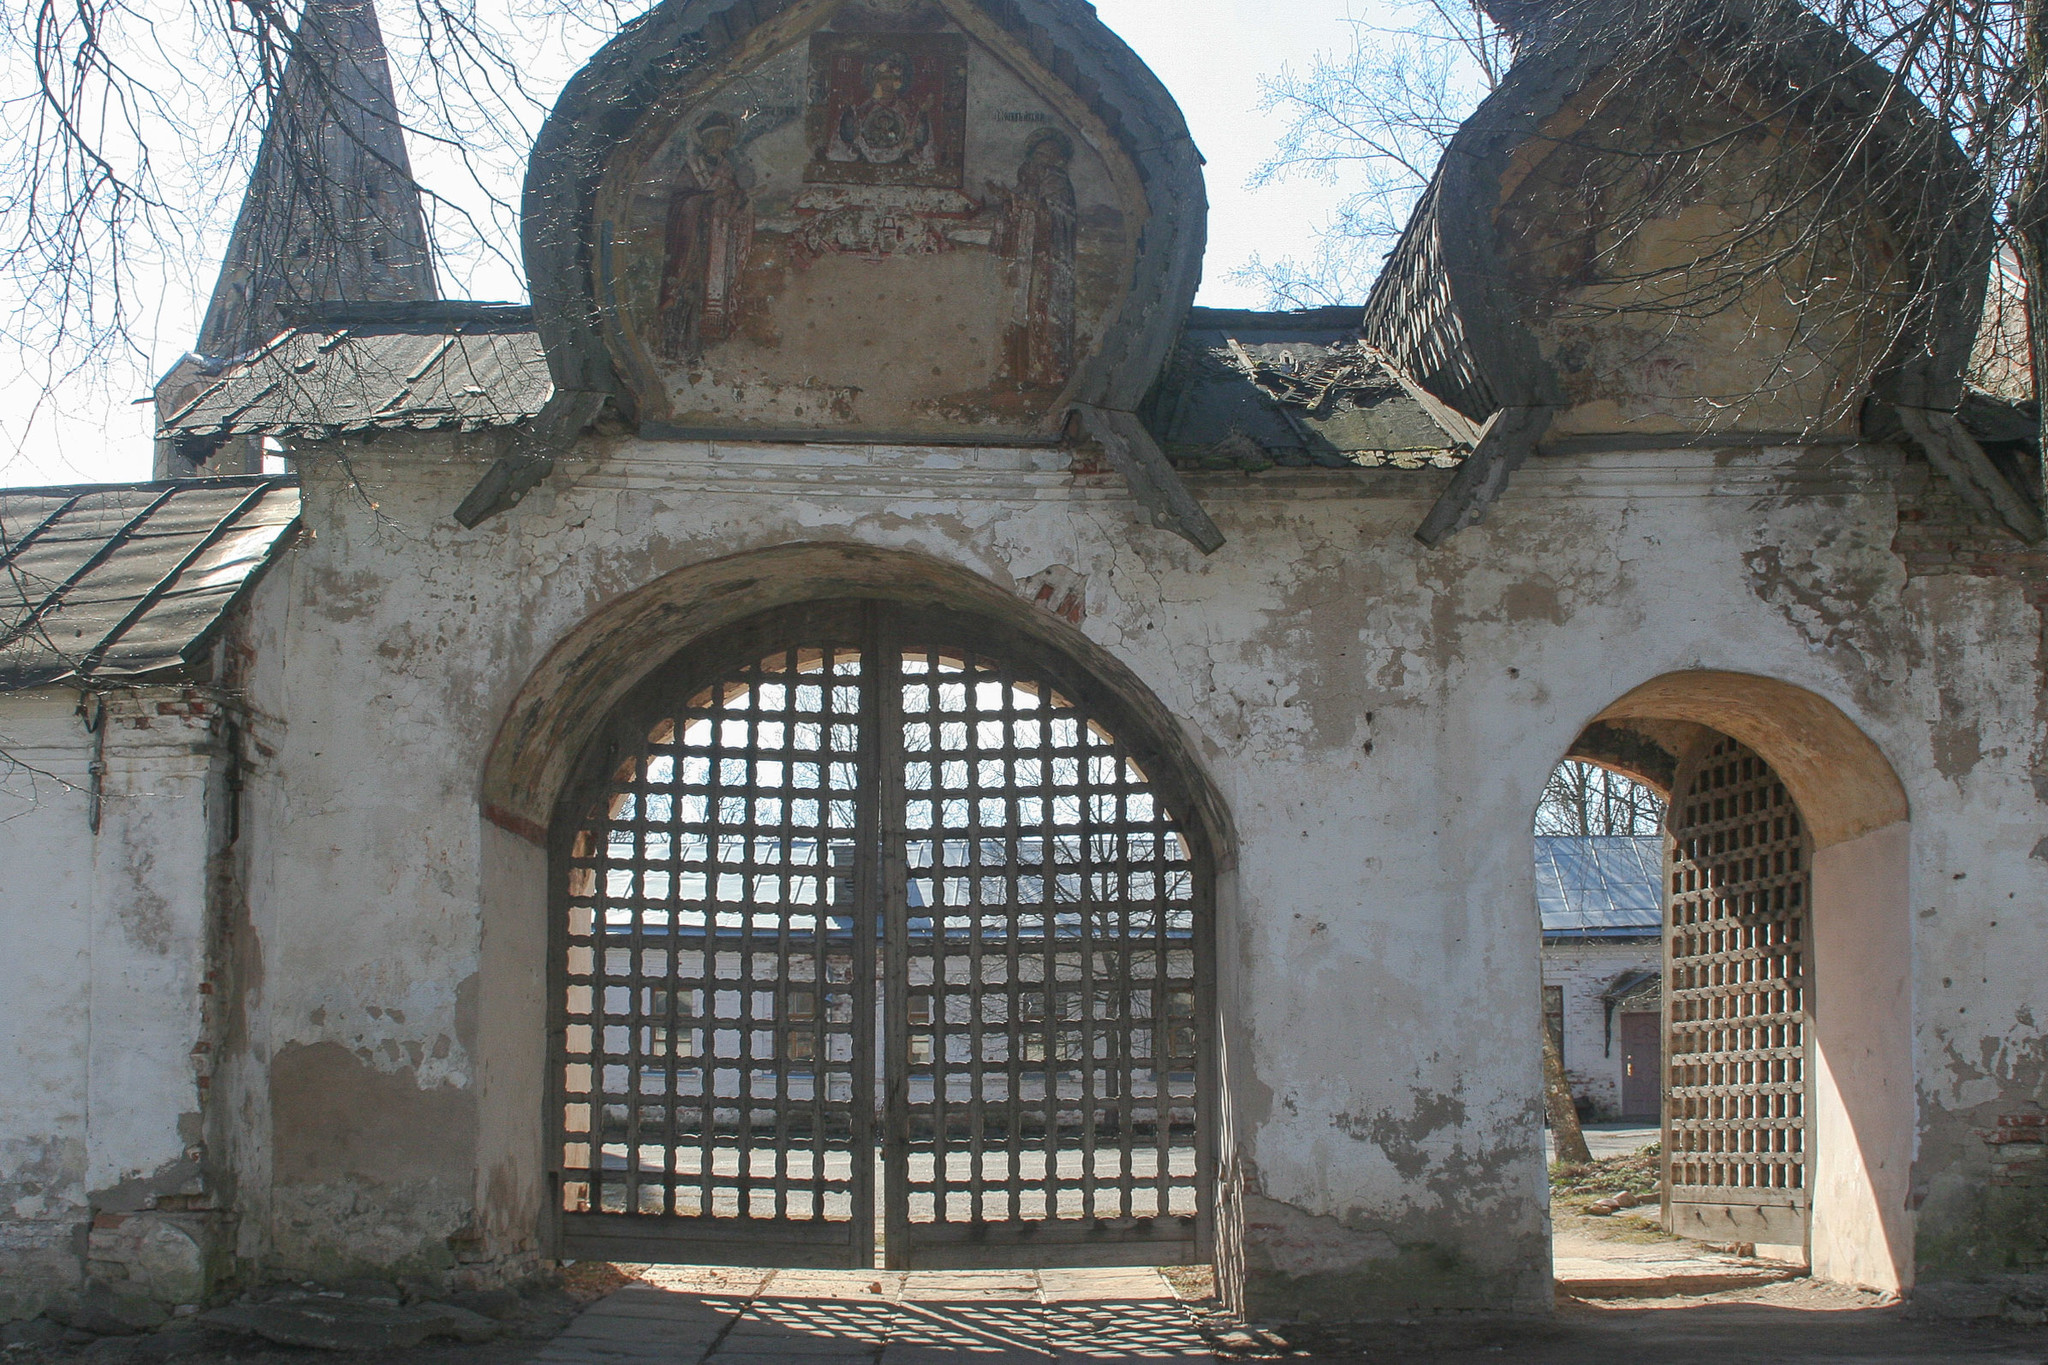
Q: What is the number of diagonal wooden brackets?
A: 4